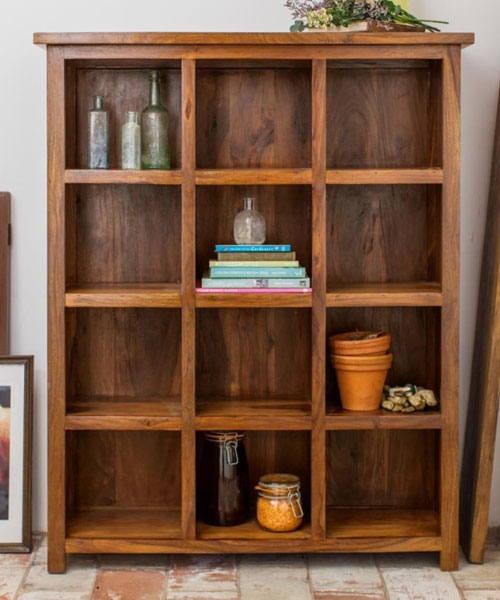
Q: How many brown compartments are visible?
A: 12